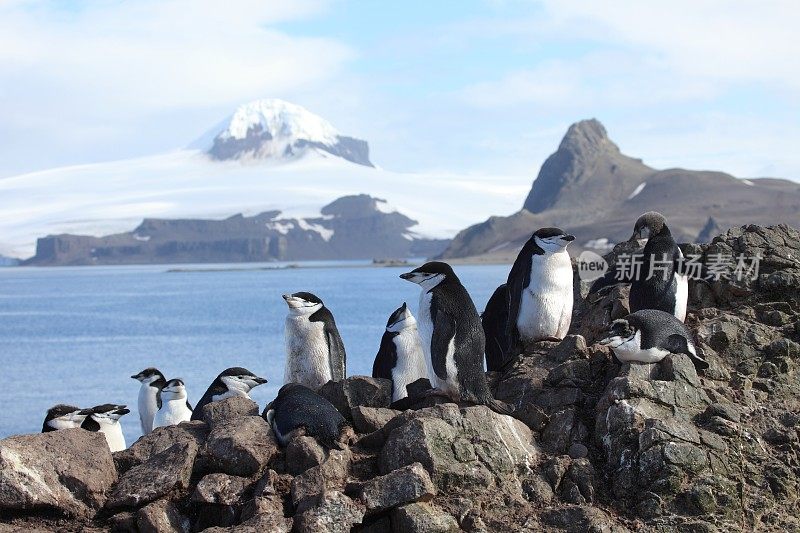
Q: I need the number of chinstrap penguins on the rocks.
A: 13